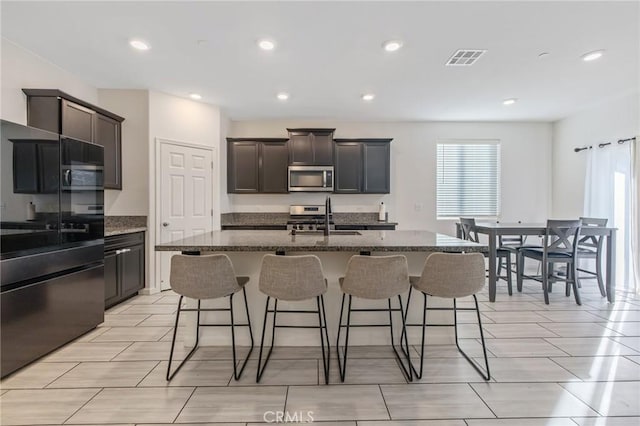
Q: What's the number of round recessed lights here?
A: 8